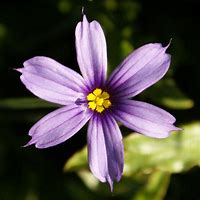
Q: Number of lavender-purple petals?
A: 6